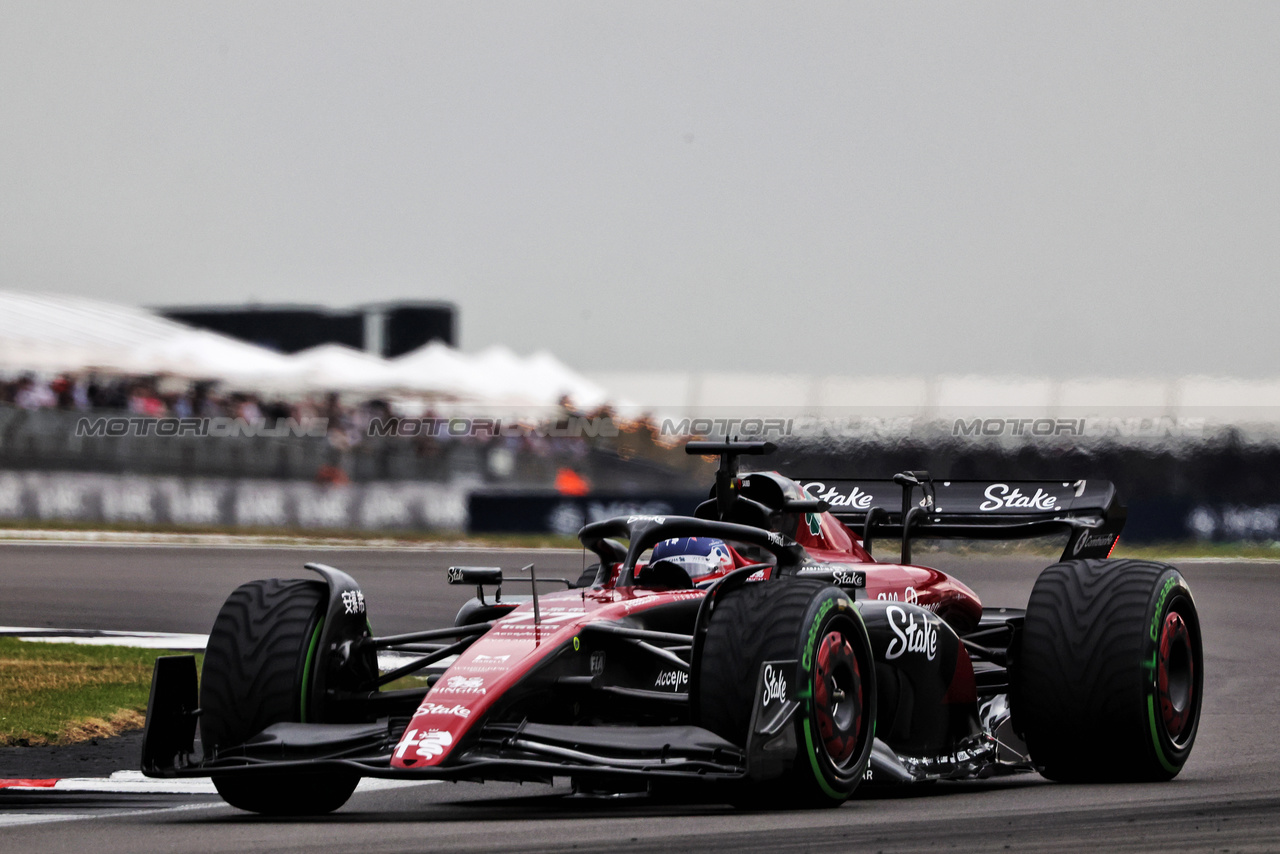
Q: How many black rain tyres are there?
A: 3